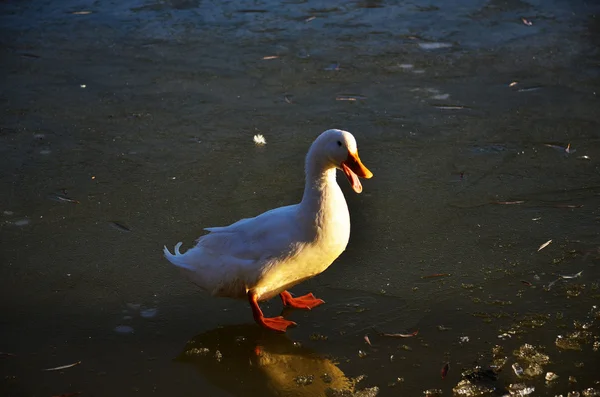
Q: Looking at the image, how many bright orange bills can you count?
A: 1